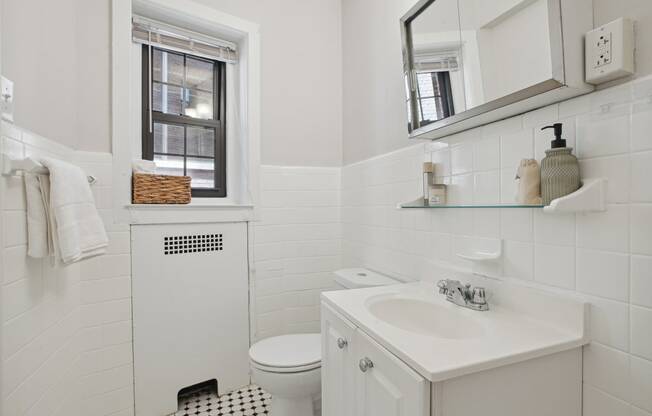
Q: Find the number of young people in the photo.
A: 0